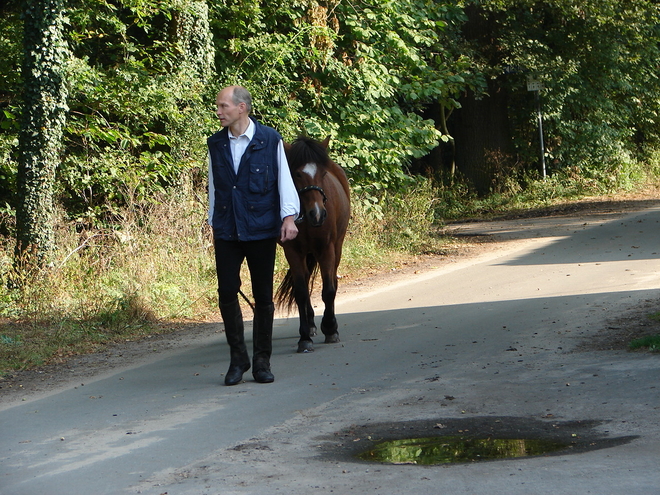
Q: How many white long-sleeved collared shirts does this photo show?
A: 1